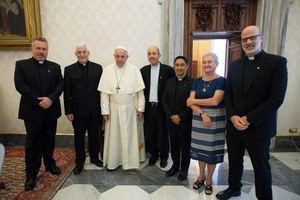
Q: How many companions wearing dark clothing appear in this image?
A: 5